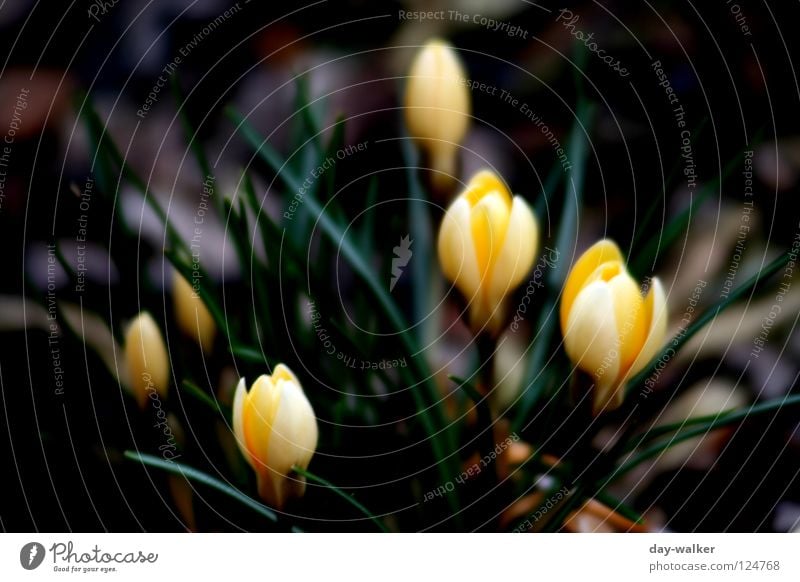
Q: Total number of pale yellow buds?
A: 6